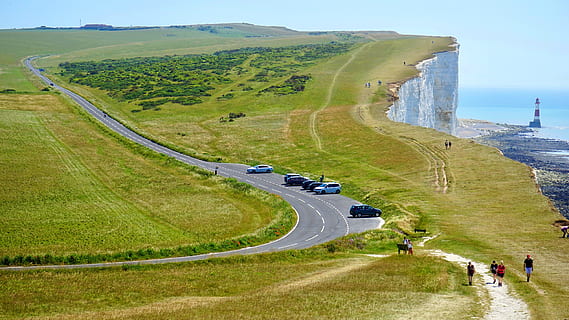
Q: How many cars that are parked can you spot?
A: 7